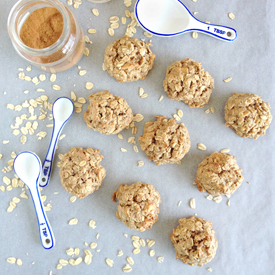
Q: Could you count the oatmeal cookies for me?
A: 9